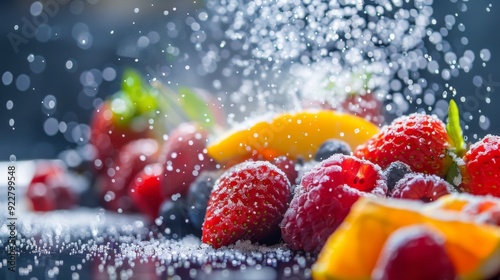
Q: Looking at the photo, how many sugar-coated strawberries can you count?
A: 3